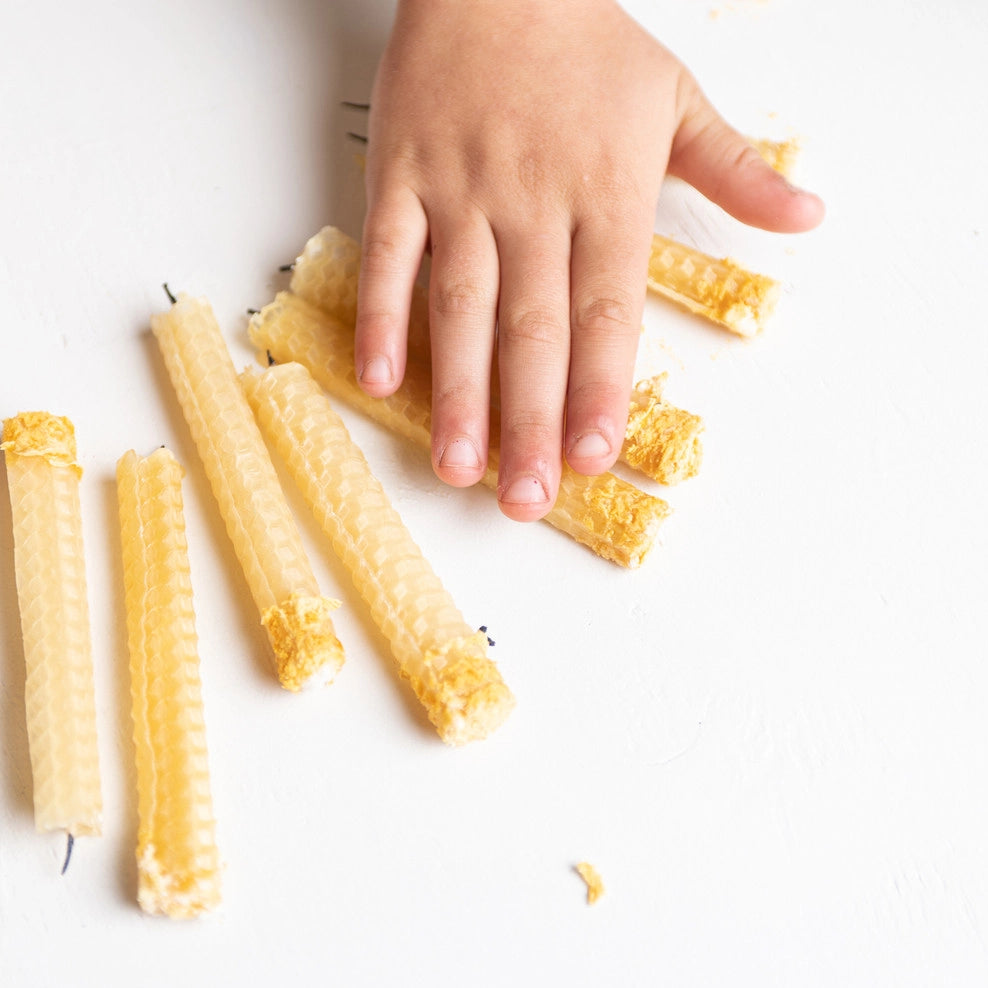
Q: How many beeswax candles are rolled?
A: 8